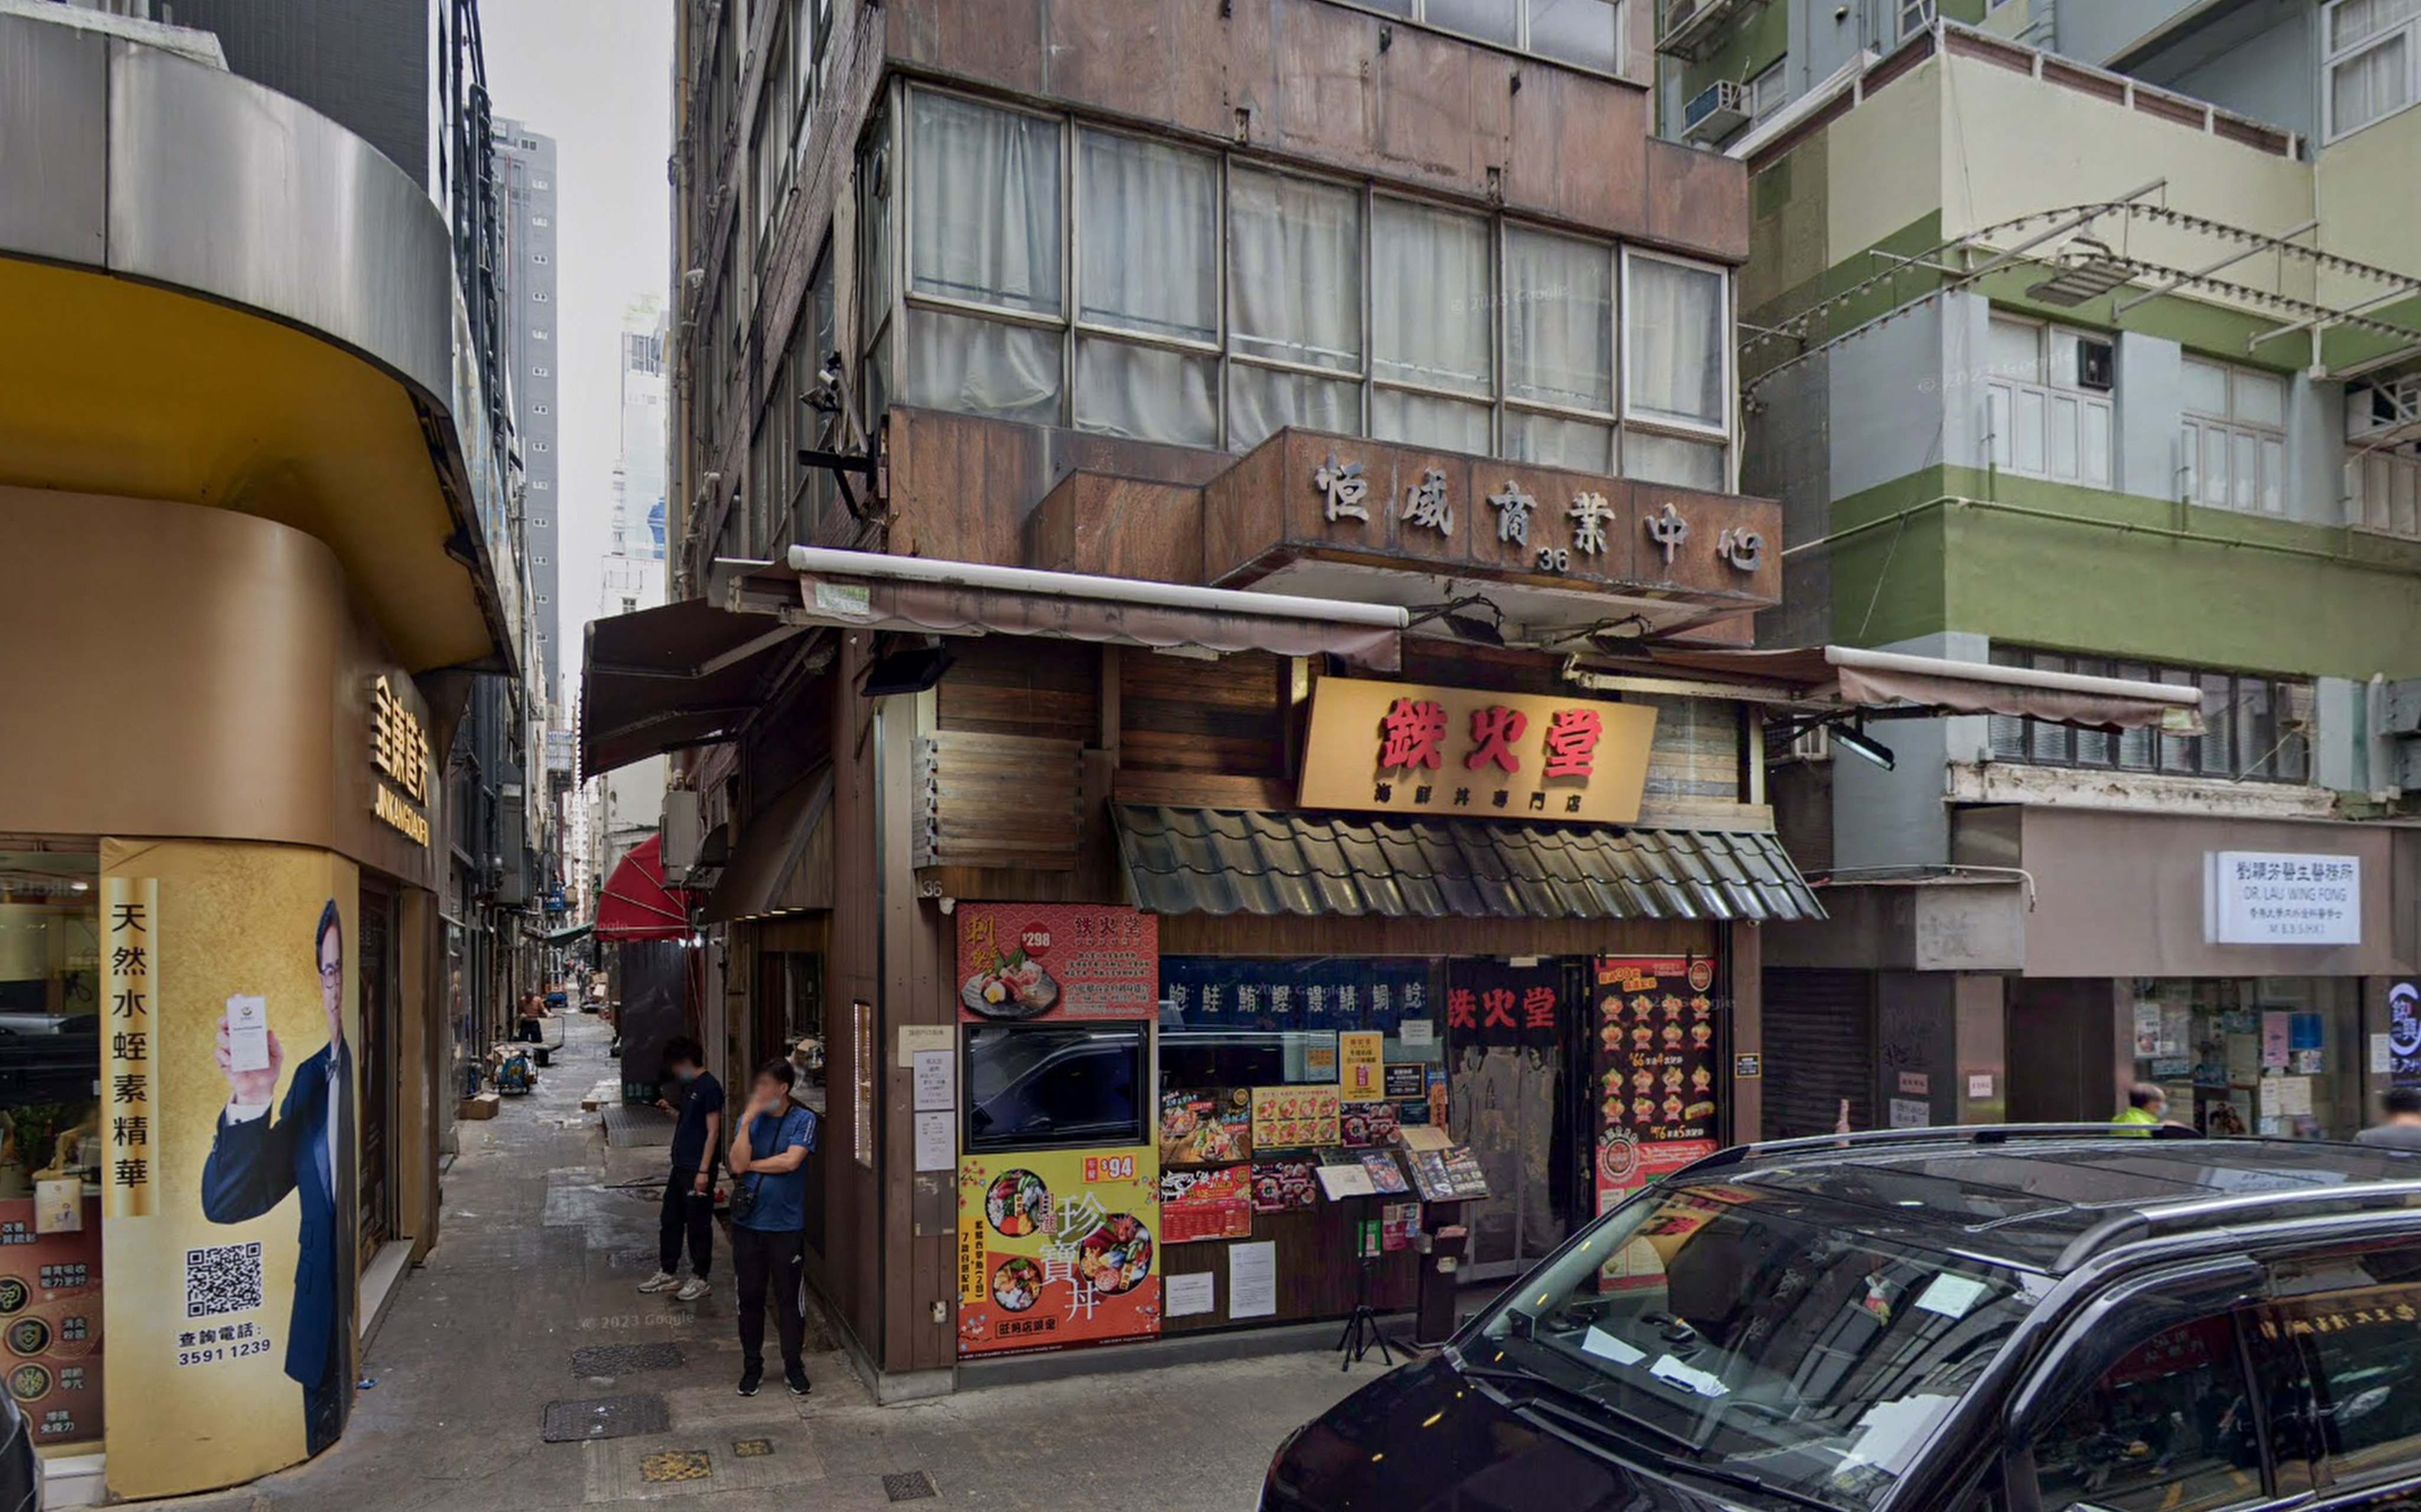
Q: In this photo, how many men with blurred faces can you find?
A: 2